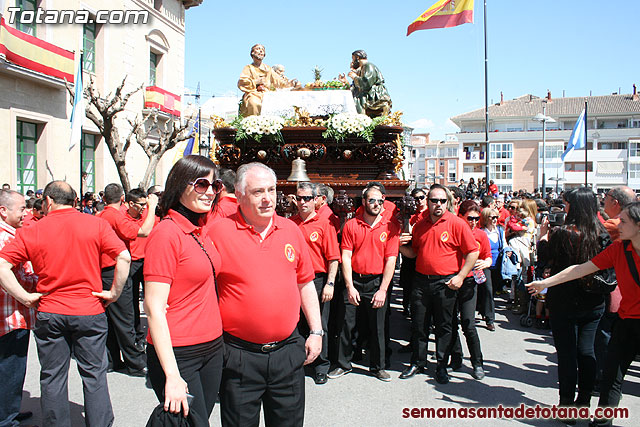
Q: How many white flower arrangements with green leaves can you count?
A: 2